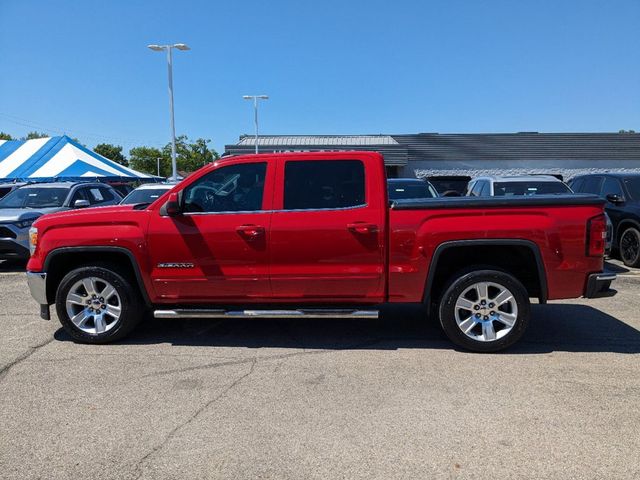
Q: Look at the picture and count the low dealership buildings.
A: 1